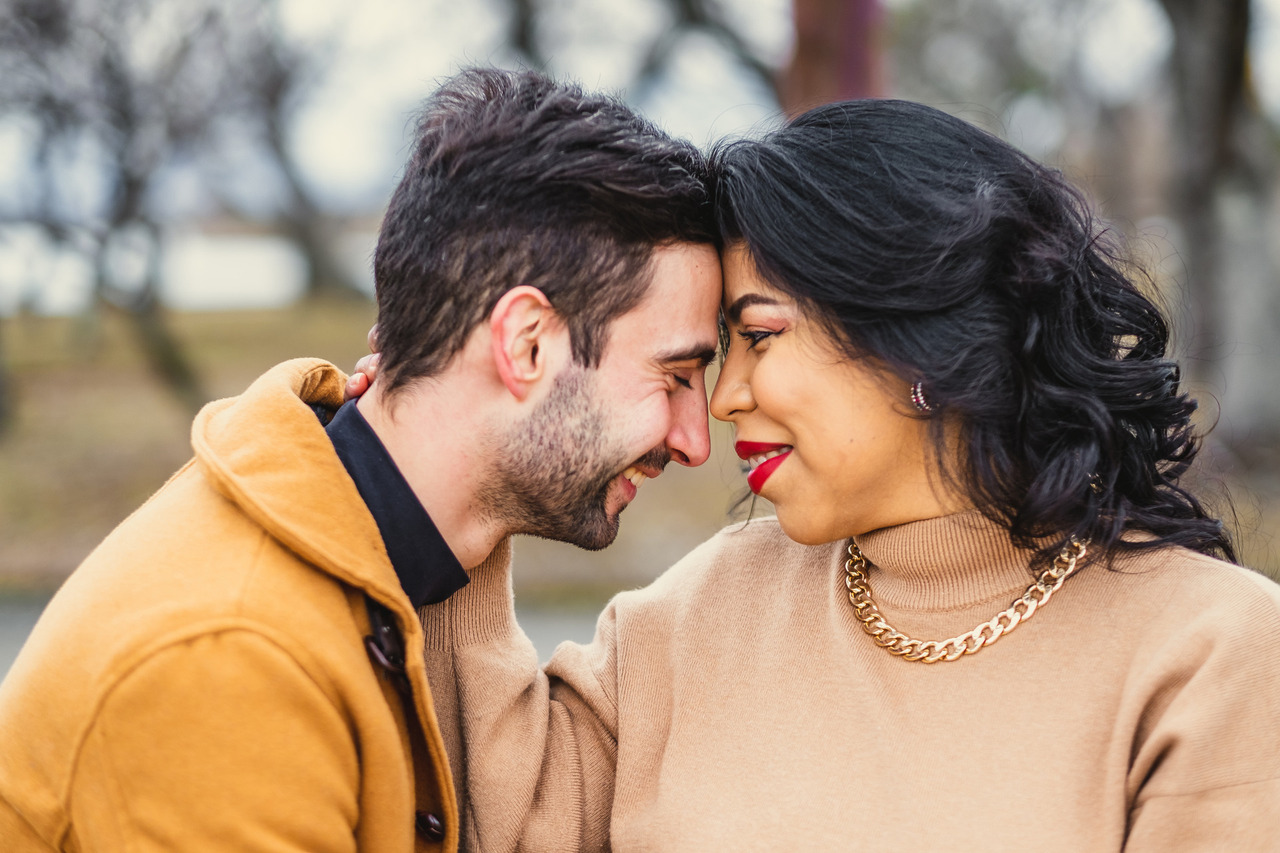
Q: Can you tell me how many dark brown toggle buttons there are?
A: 2